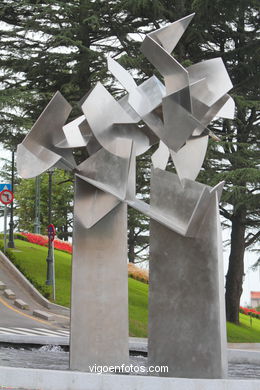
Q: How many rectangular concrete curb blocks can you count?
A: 4